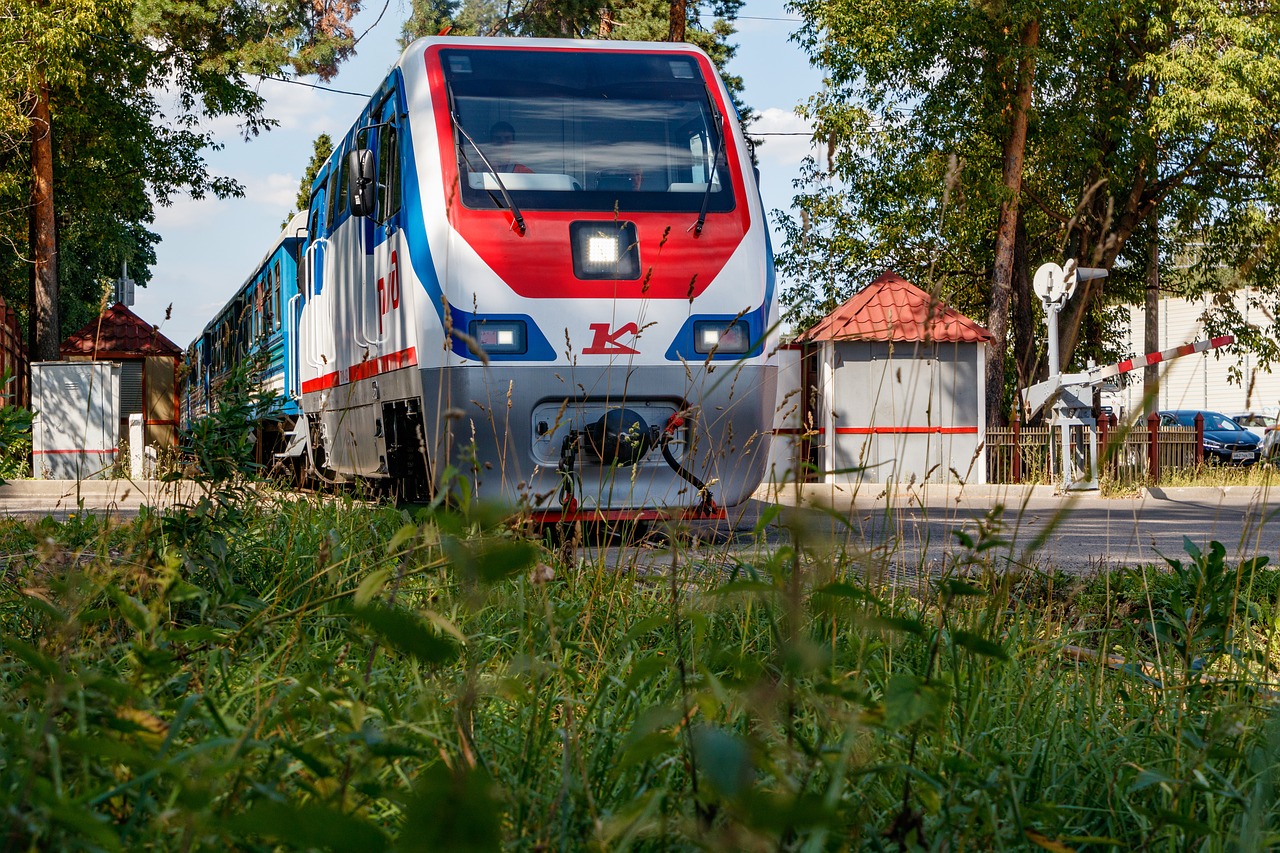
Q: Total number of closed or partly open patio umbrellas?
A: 0